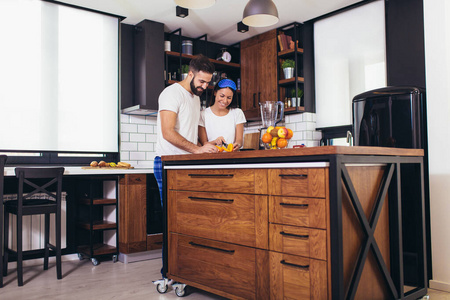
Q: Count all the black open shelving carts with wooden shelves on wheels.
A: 1